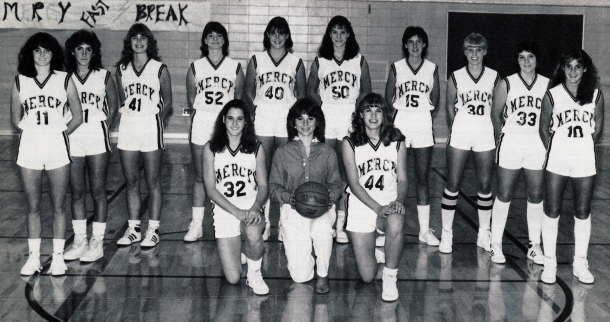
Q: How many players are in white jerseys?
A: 12